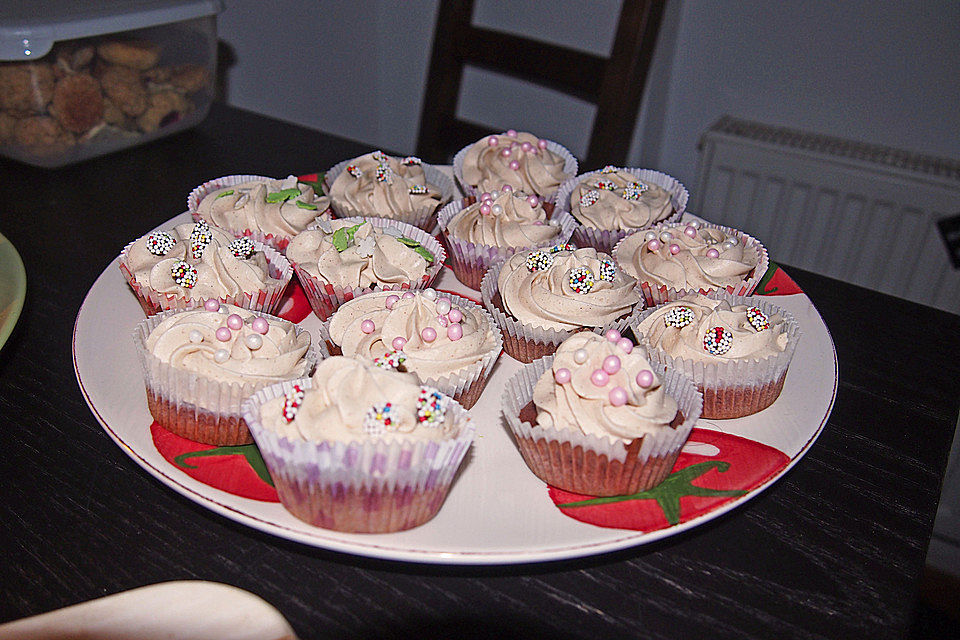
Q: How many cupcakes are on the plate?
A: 14